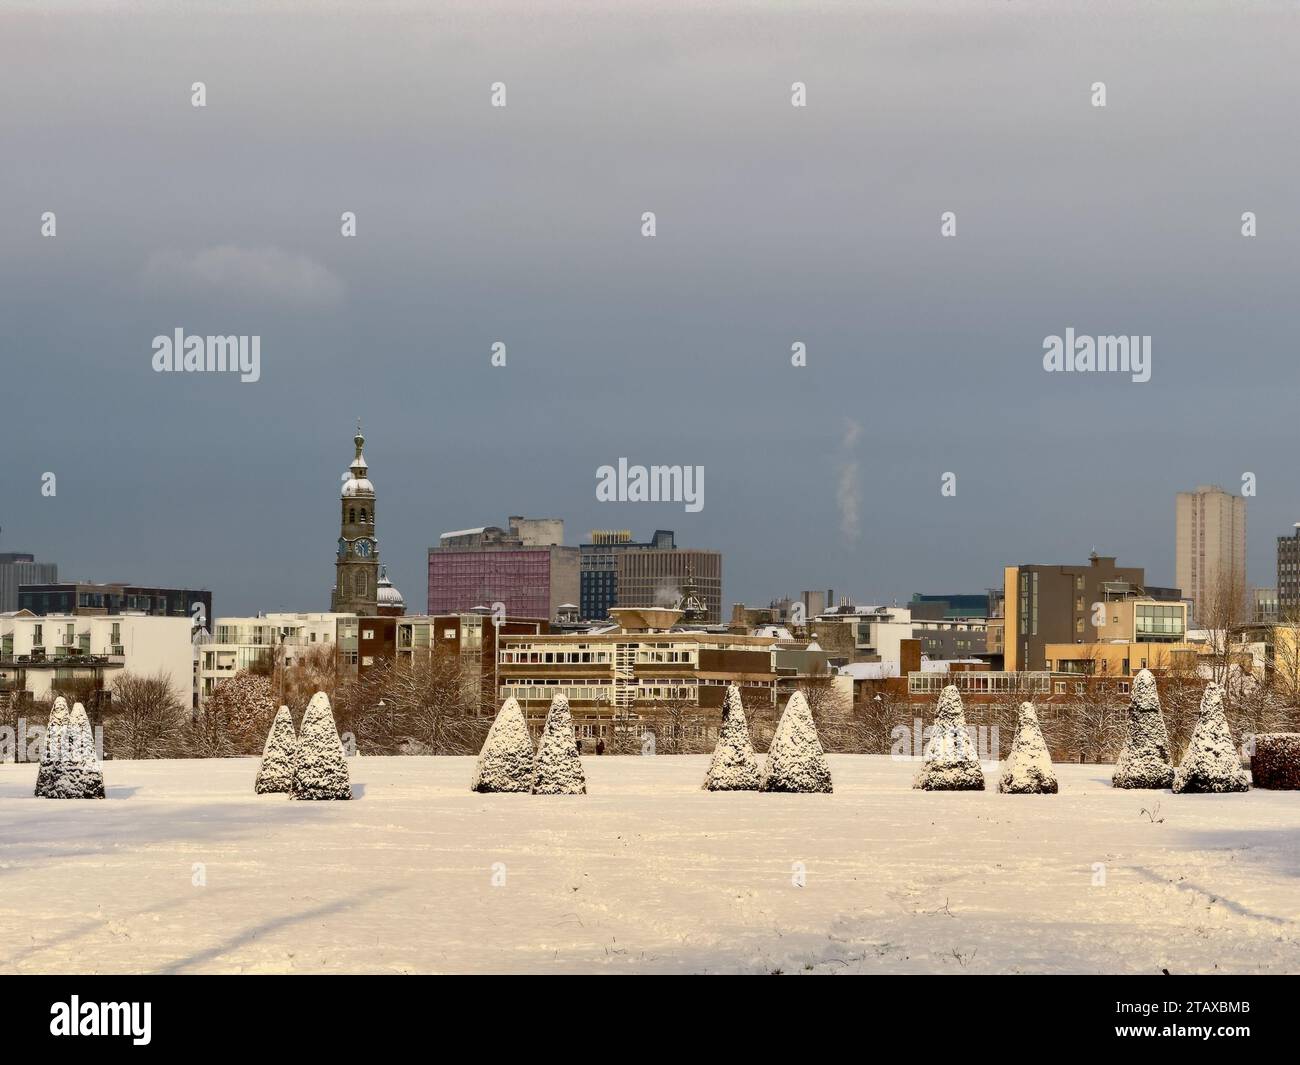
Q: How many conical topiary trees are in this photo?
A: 12